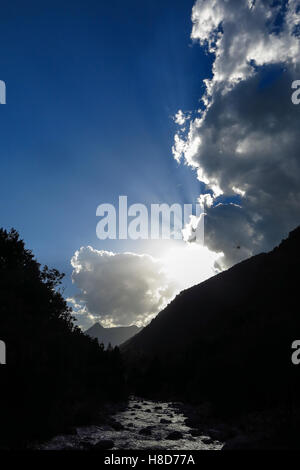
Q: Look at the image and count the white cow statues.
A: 0